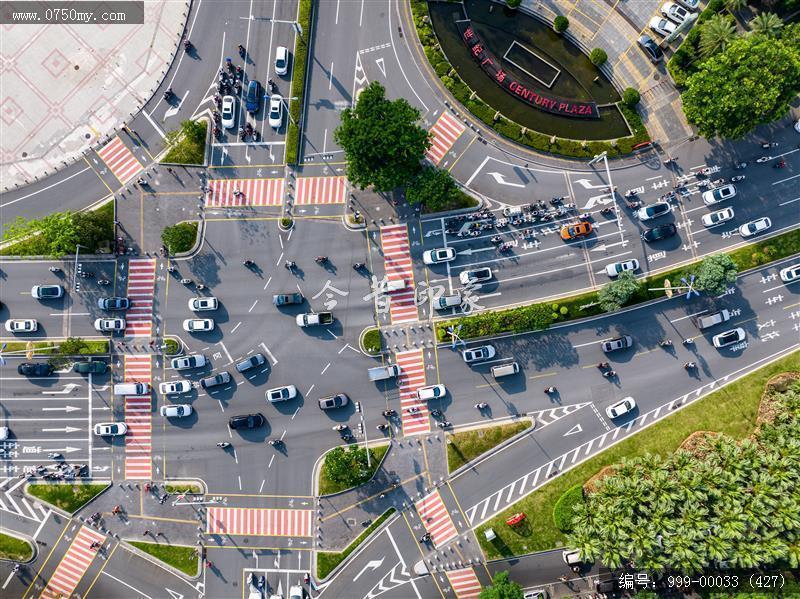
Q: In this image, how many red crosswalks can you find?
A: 12